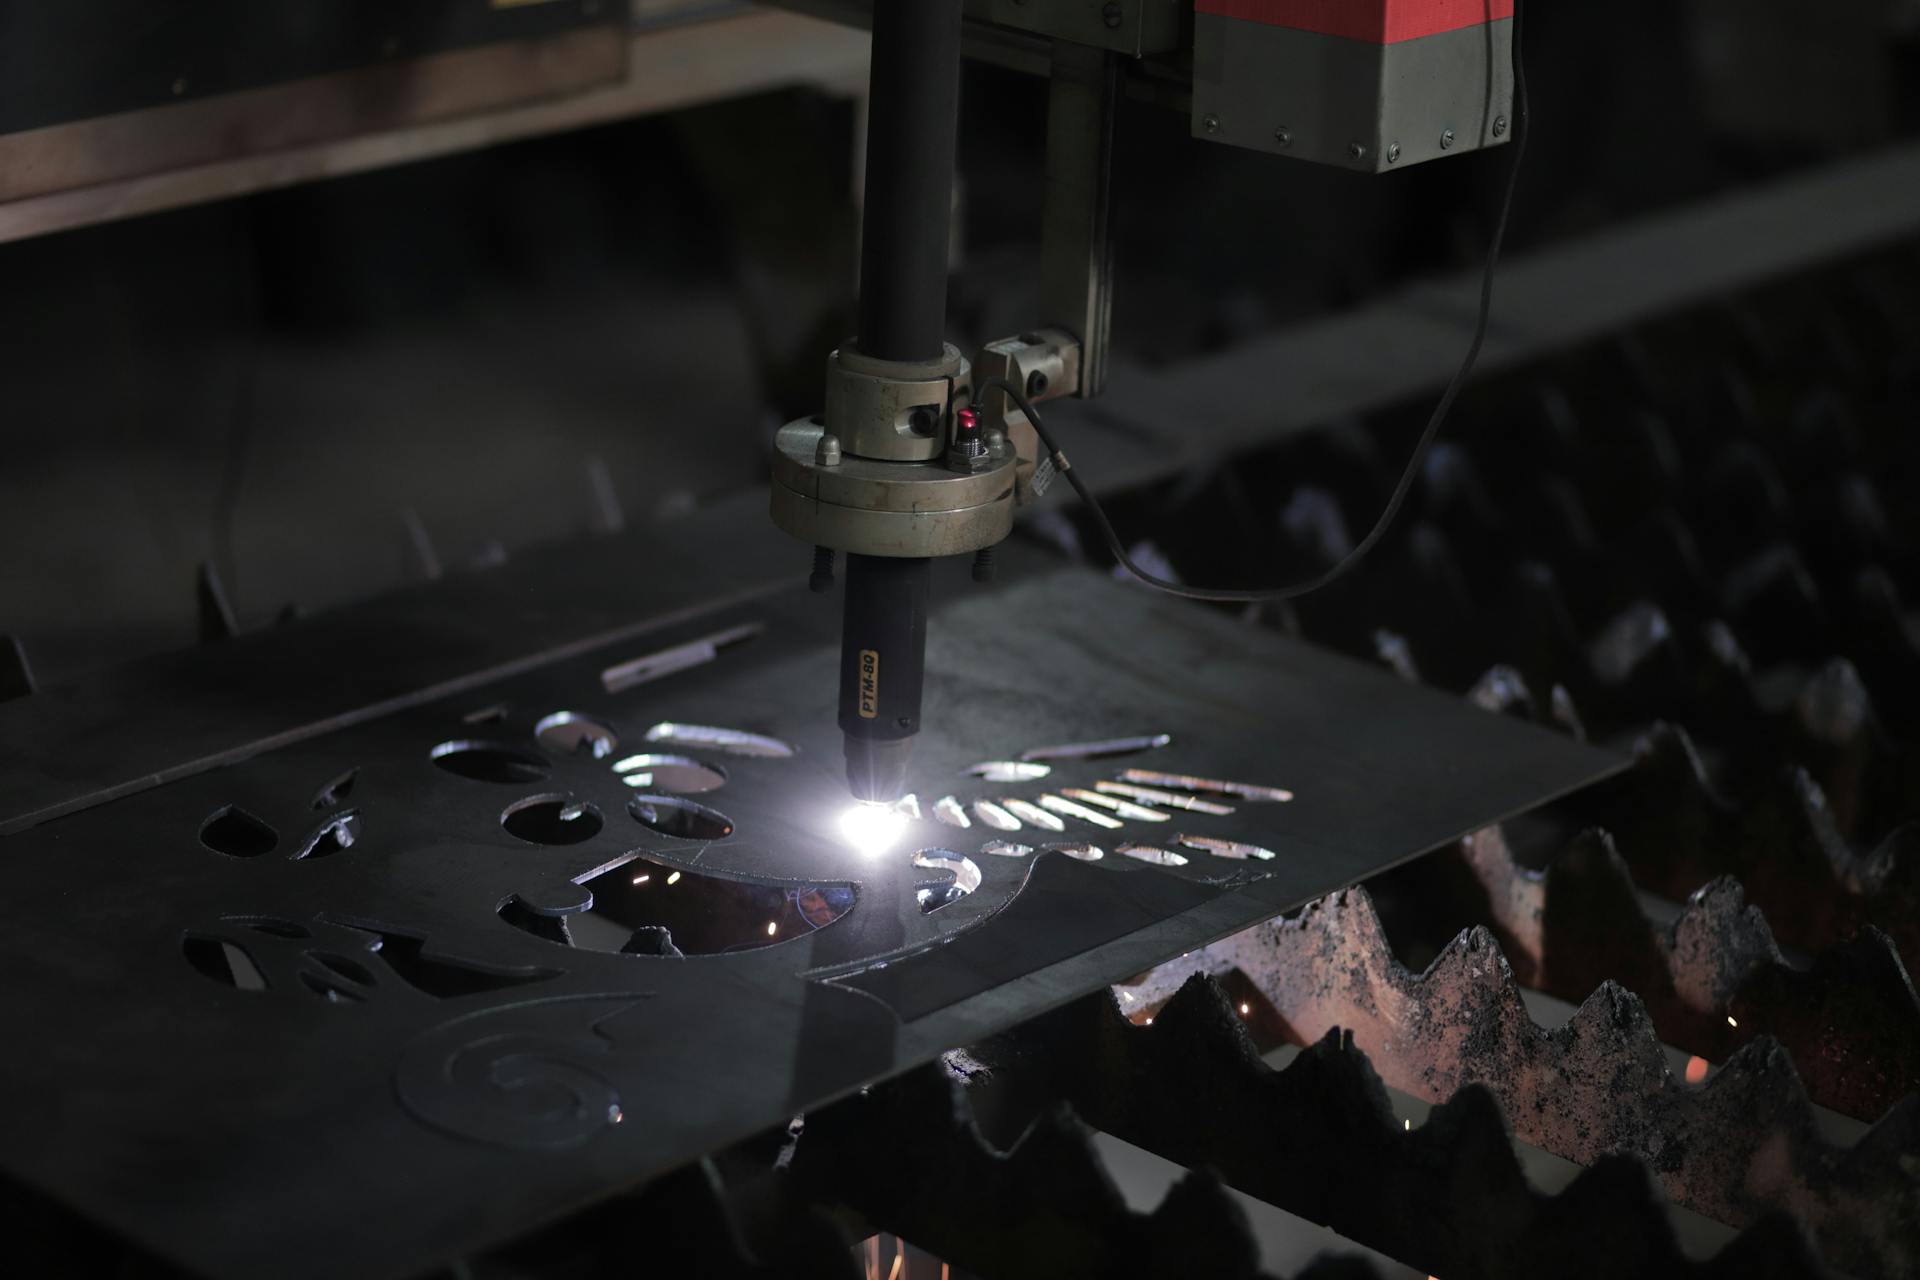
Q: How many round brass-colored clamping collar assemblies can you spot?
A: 1